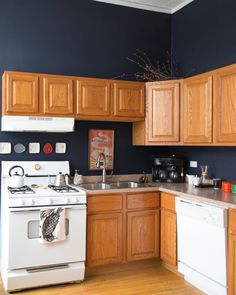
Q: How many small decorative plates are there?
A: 5